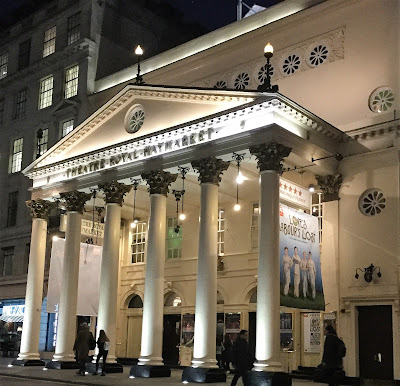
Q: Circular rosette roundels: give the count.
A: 8